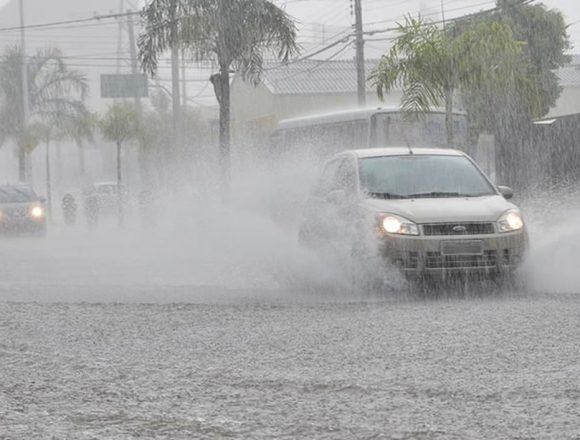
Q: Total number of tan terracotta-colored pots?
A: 0